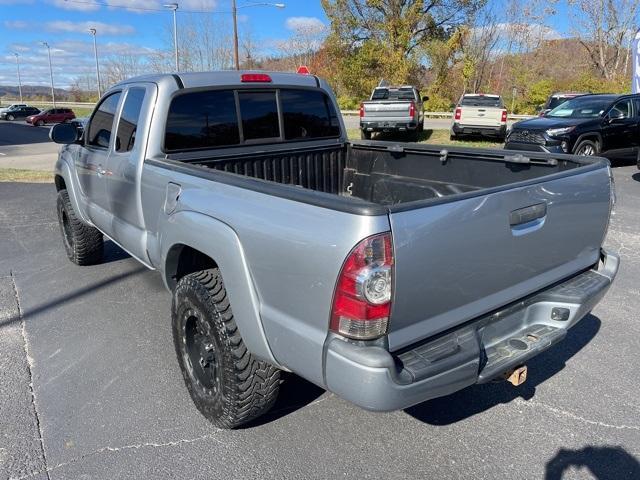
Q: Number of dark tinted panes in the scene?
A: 5